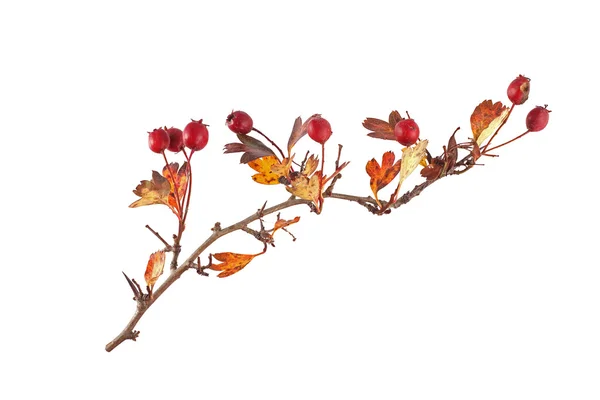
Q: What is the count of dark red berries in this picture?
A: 8